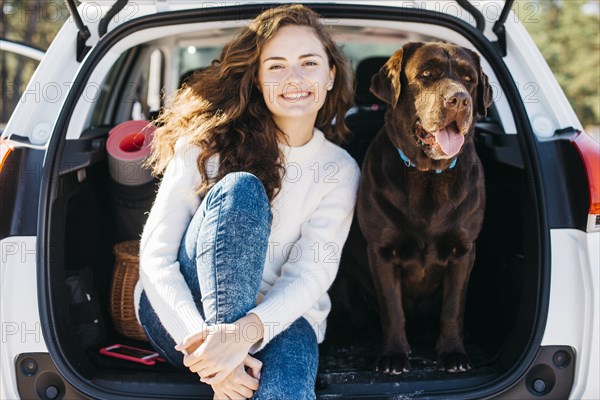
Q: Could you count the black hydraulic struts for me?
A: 2